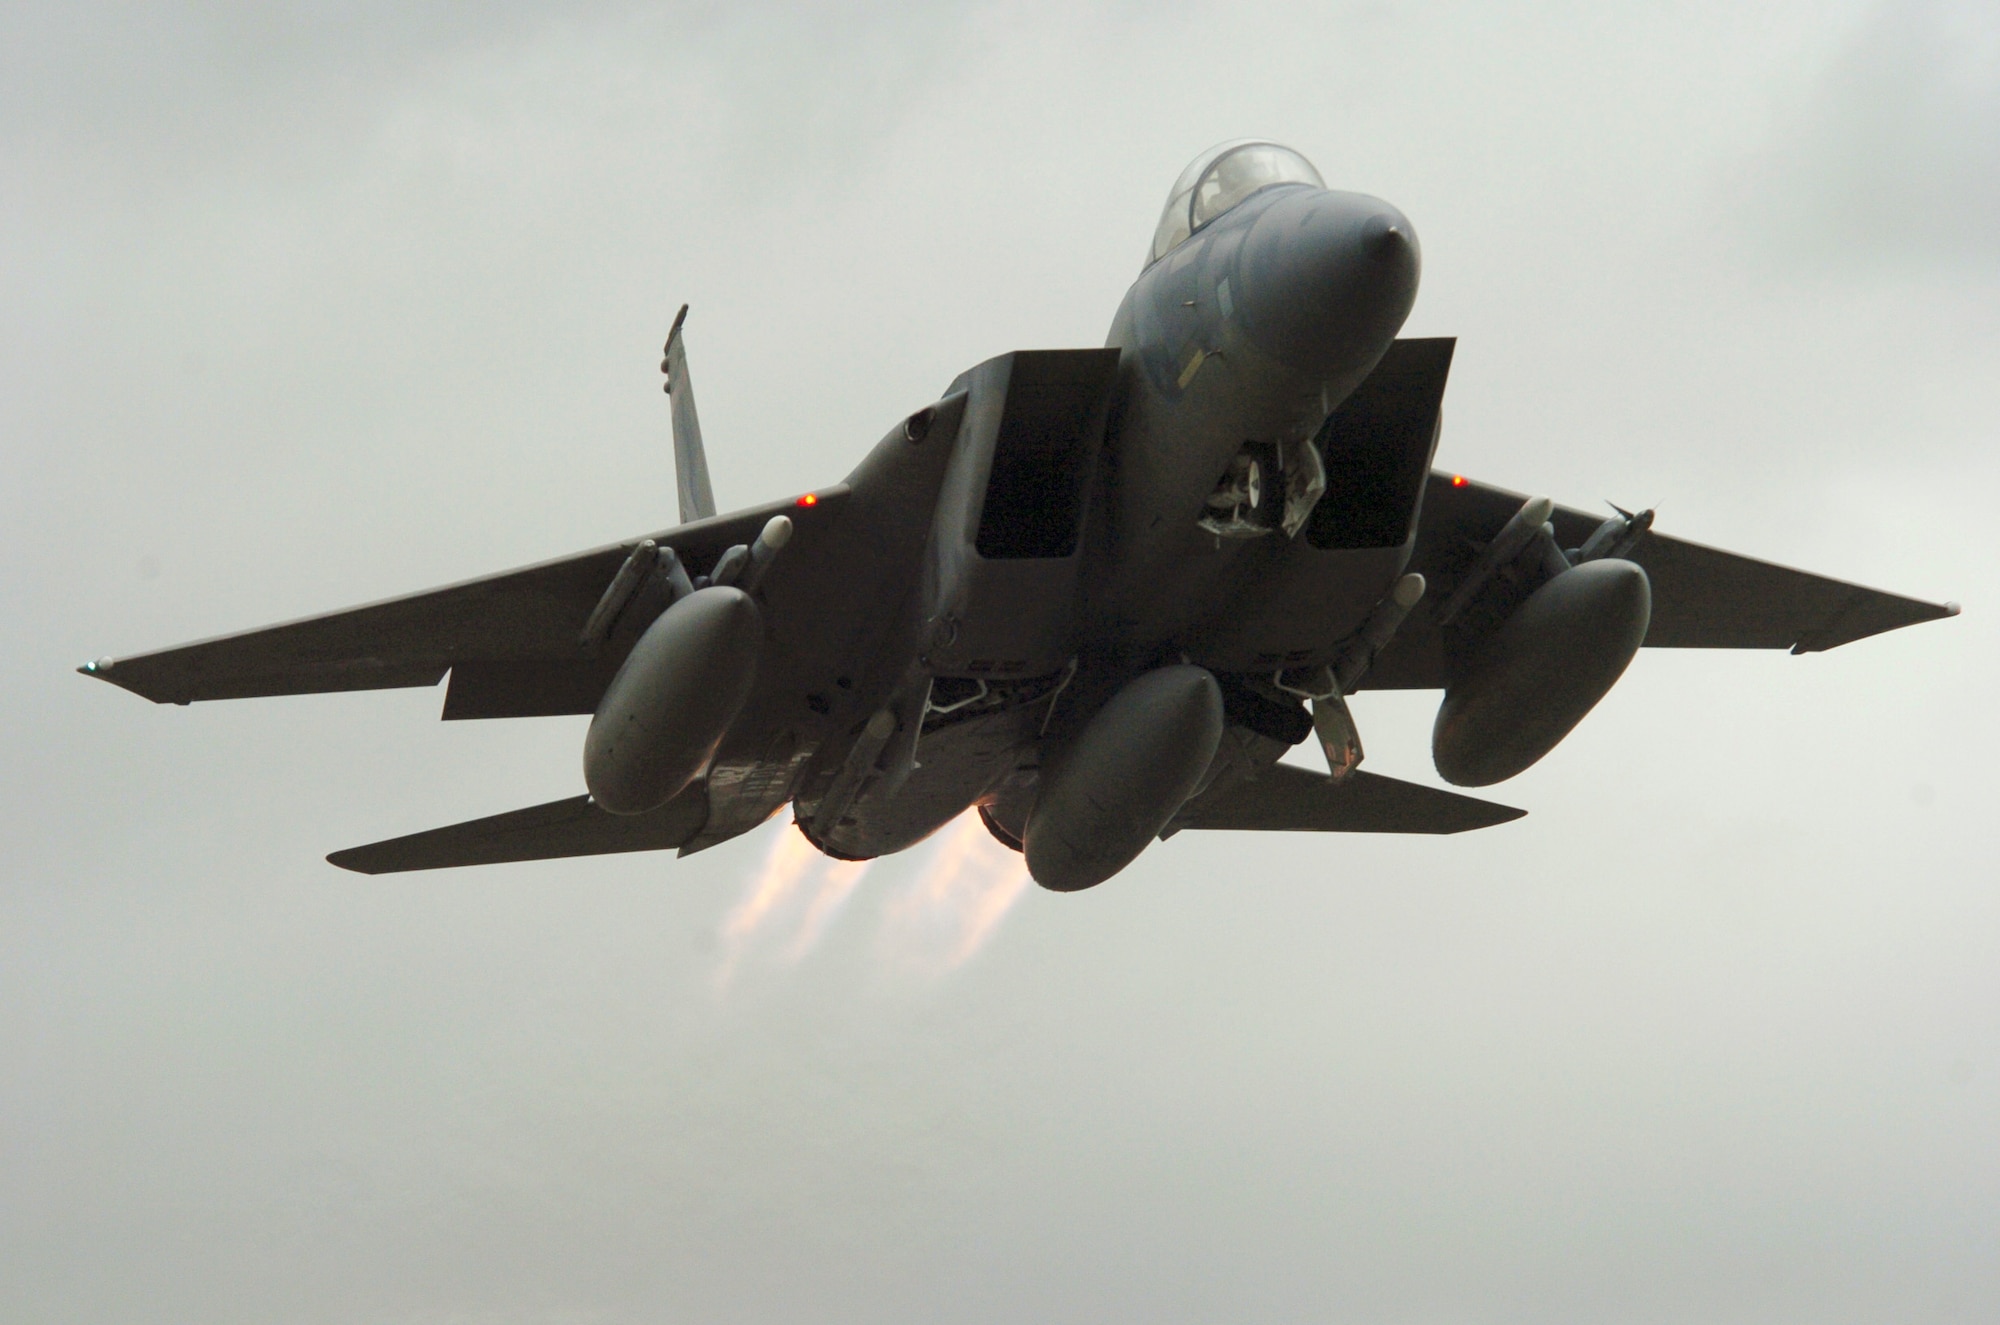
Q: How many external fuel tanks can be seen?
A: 3